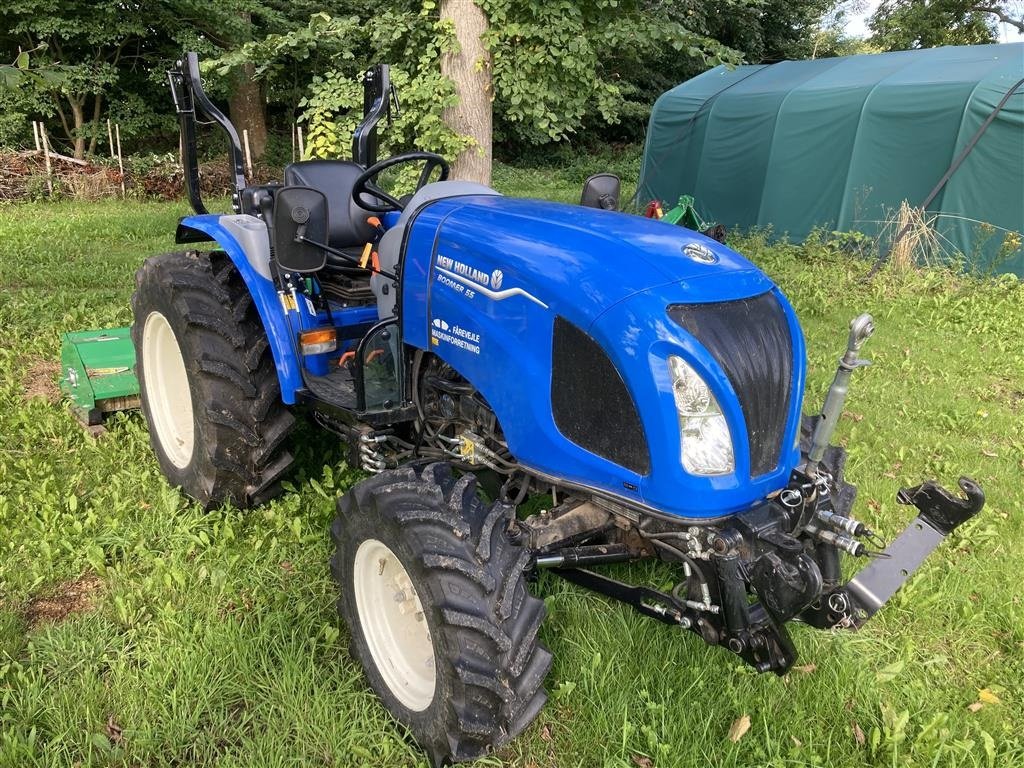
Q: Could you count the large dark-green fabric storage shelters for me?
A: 1